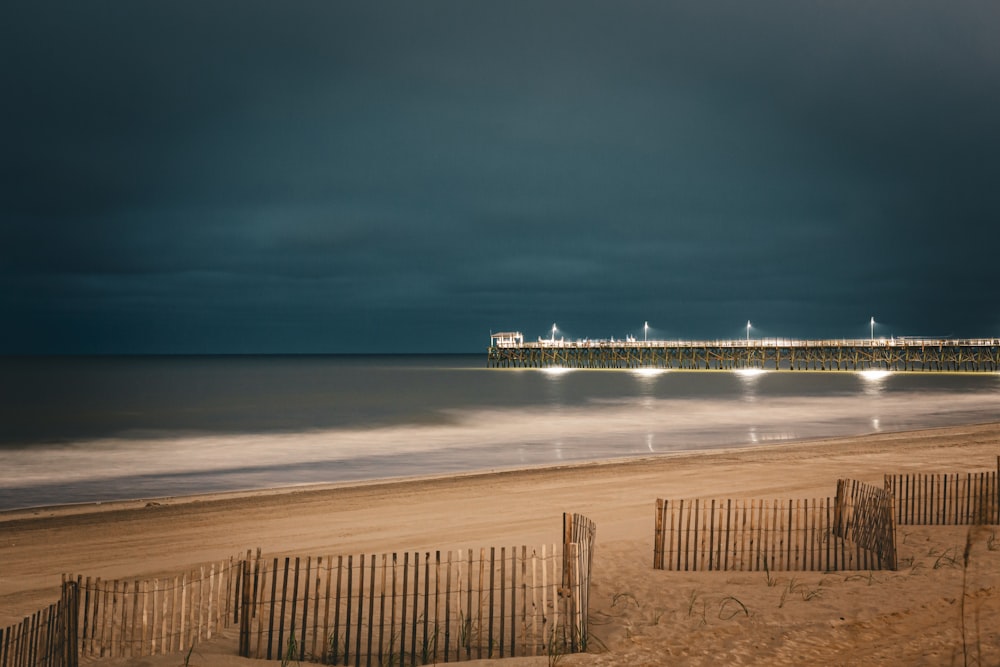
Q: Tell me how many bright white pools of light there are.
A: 4